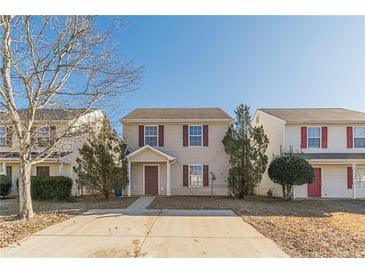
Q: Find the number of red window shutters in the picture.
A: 10